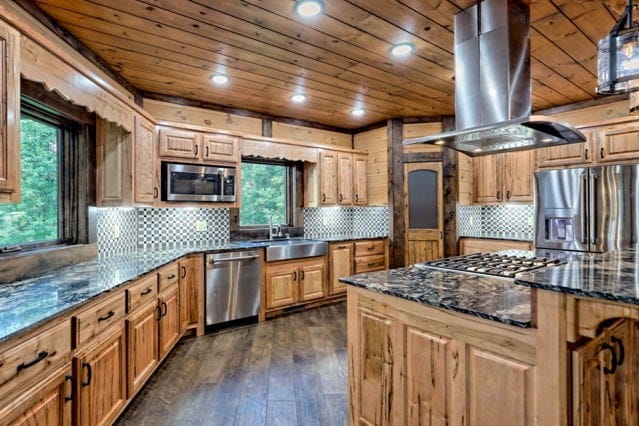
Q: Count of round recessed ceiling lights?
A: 5